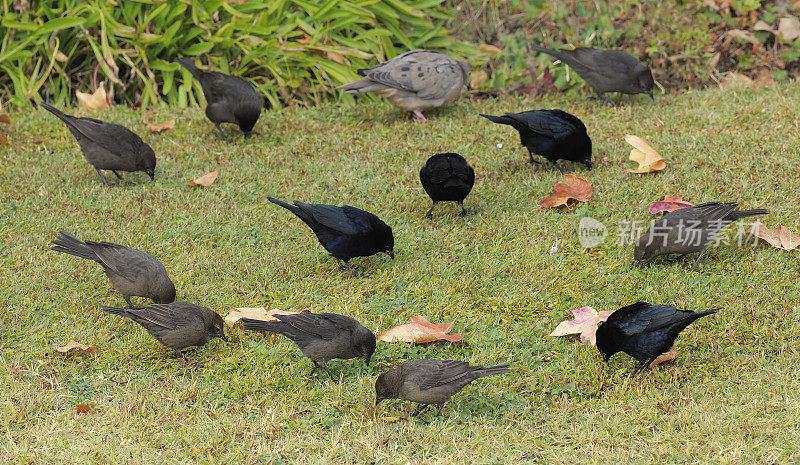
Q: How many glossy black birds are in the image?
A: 4